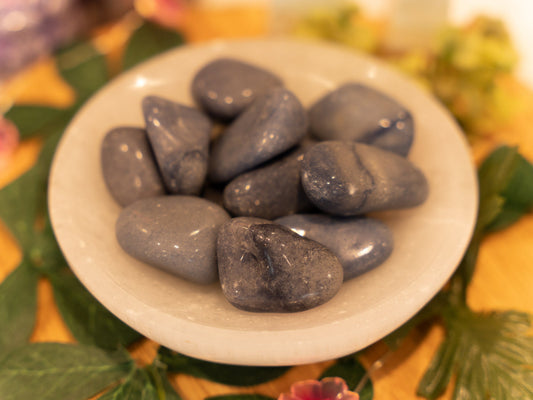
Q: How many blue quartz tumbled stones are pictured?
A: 10